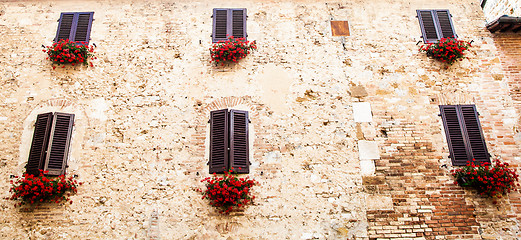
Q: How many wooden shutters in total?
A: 12